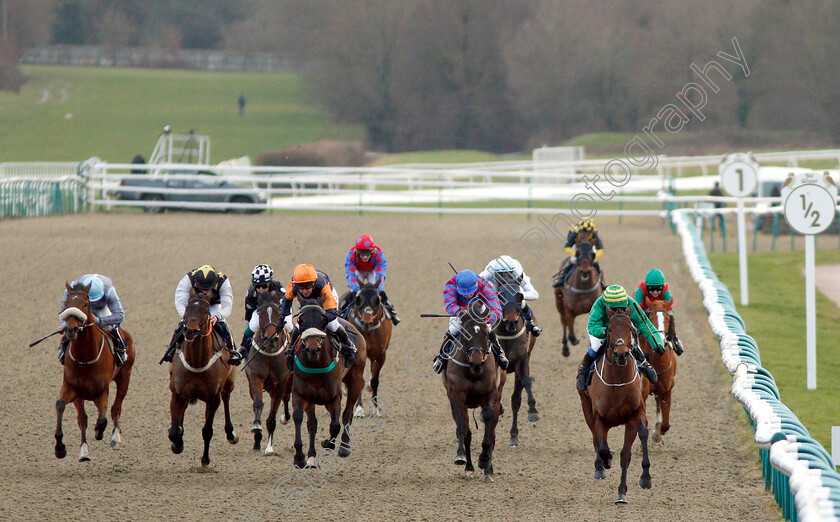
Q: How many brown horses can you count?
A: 10